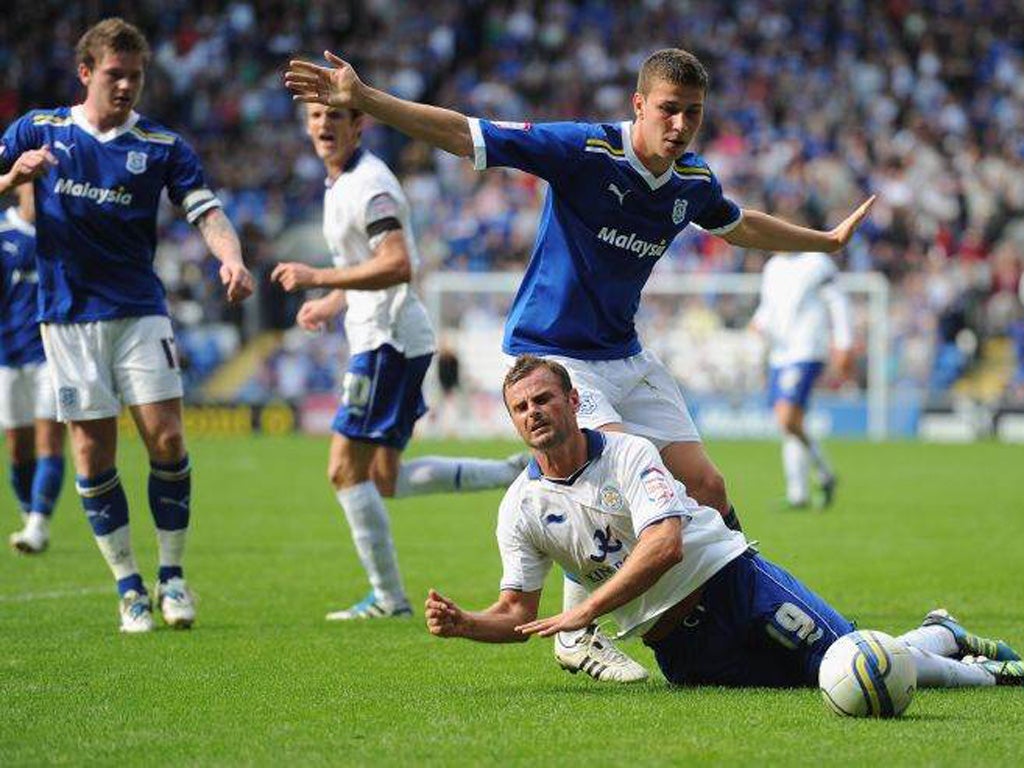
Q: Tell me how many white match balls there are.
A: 1